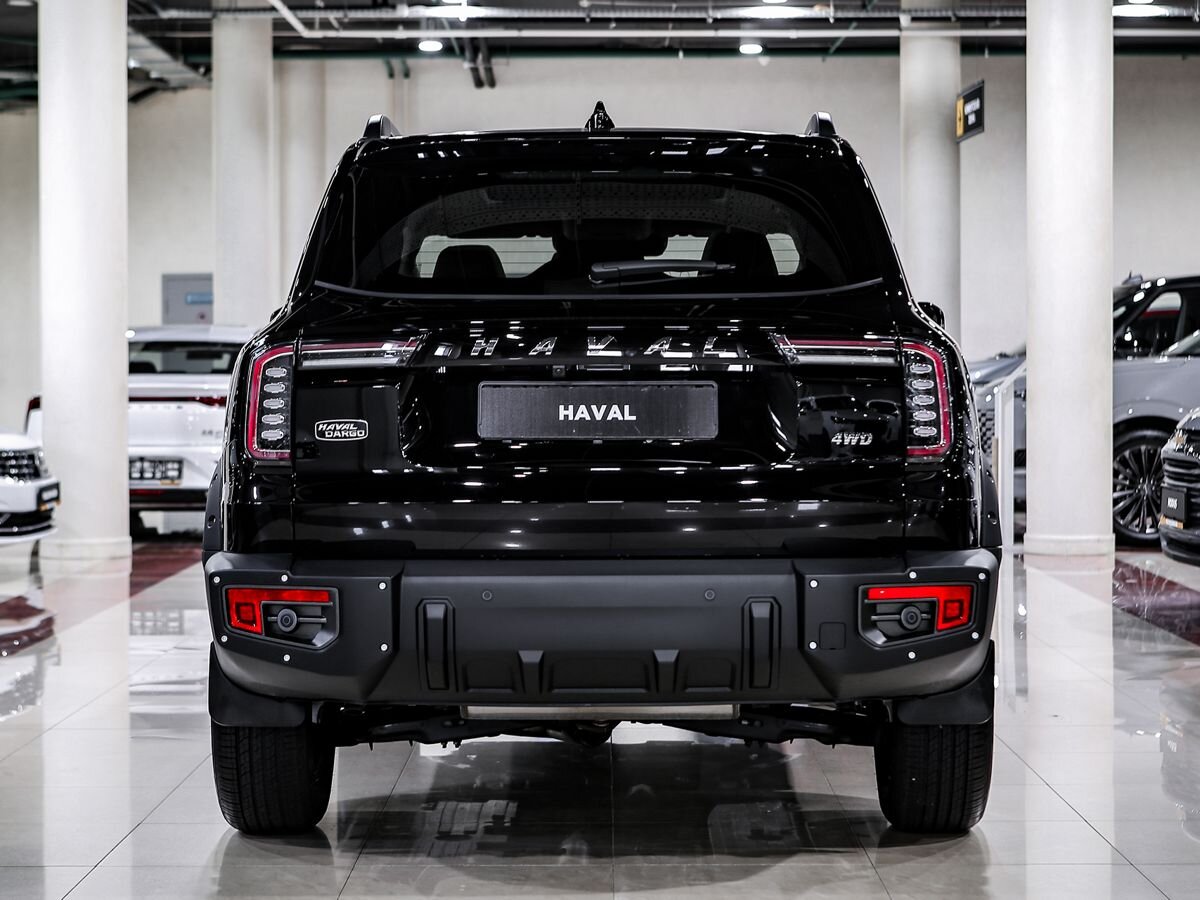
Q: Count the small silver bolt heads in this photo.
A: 12